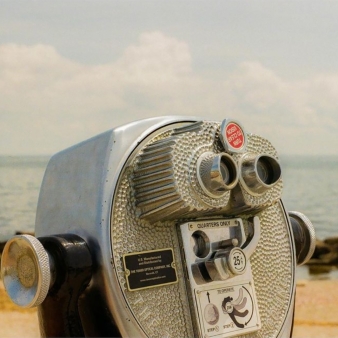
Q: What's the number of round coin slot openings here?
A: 1